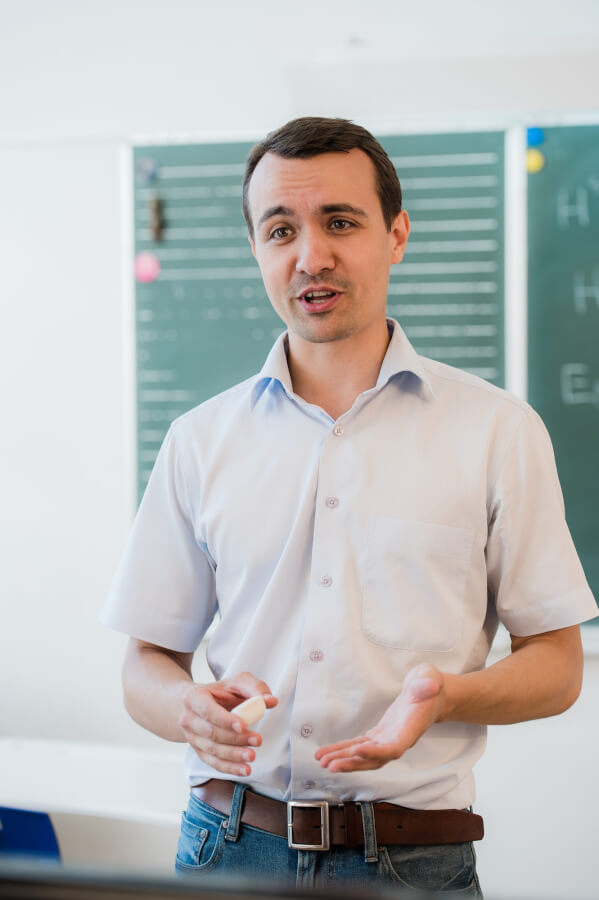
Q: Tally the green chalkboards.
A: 2